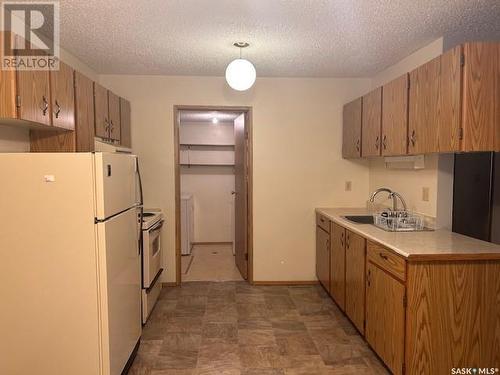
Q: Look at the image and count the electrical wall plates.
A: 2